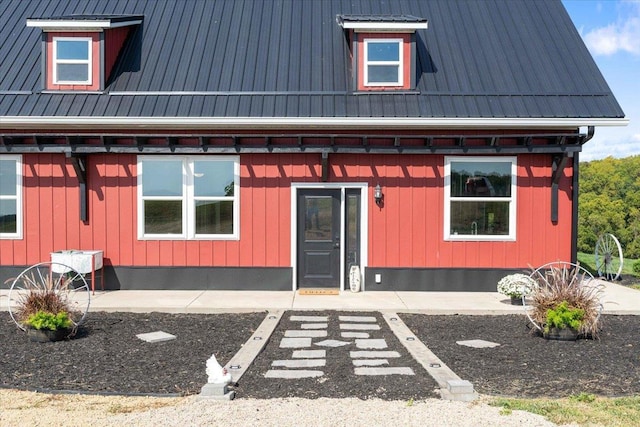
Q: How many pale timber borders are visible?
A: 2